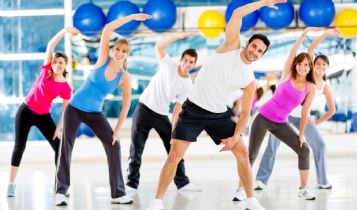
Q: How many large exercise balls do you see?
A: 8